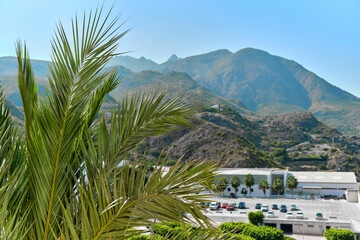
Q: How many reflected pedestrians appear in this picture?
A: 0